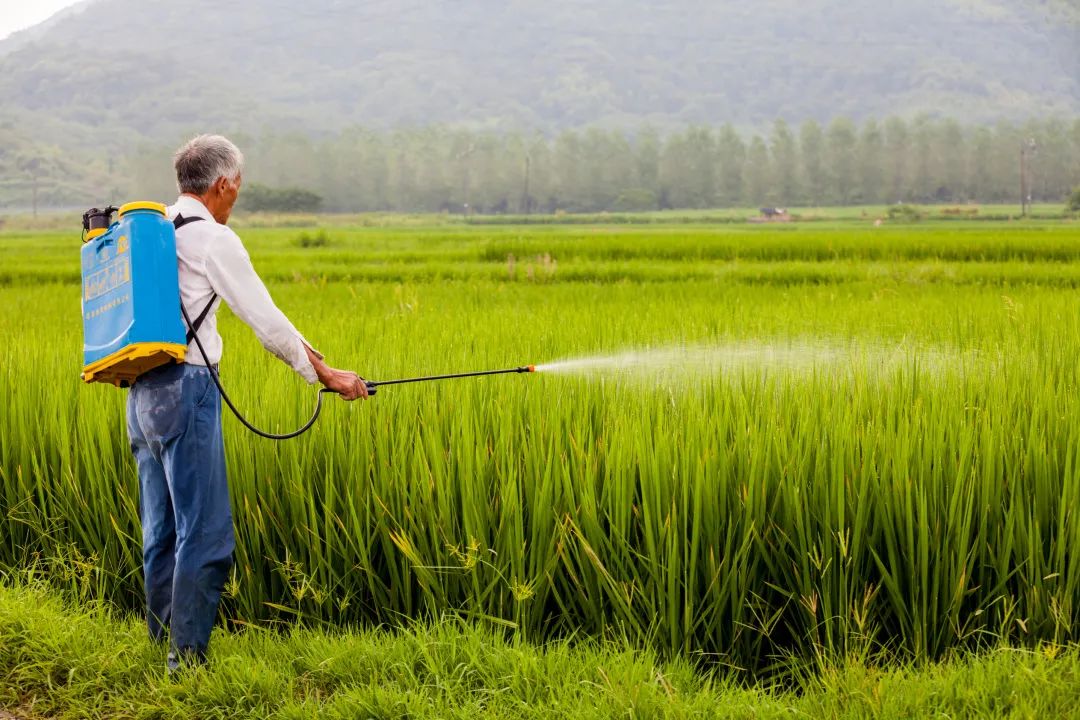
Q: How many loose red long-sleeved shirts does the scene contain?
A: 0